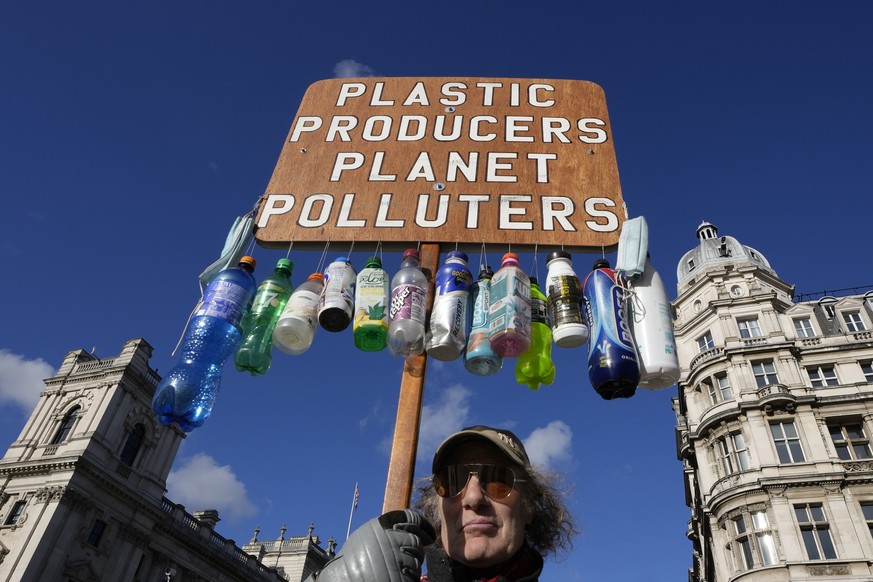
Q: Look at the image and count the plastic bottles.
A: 13